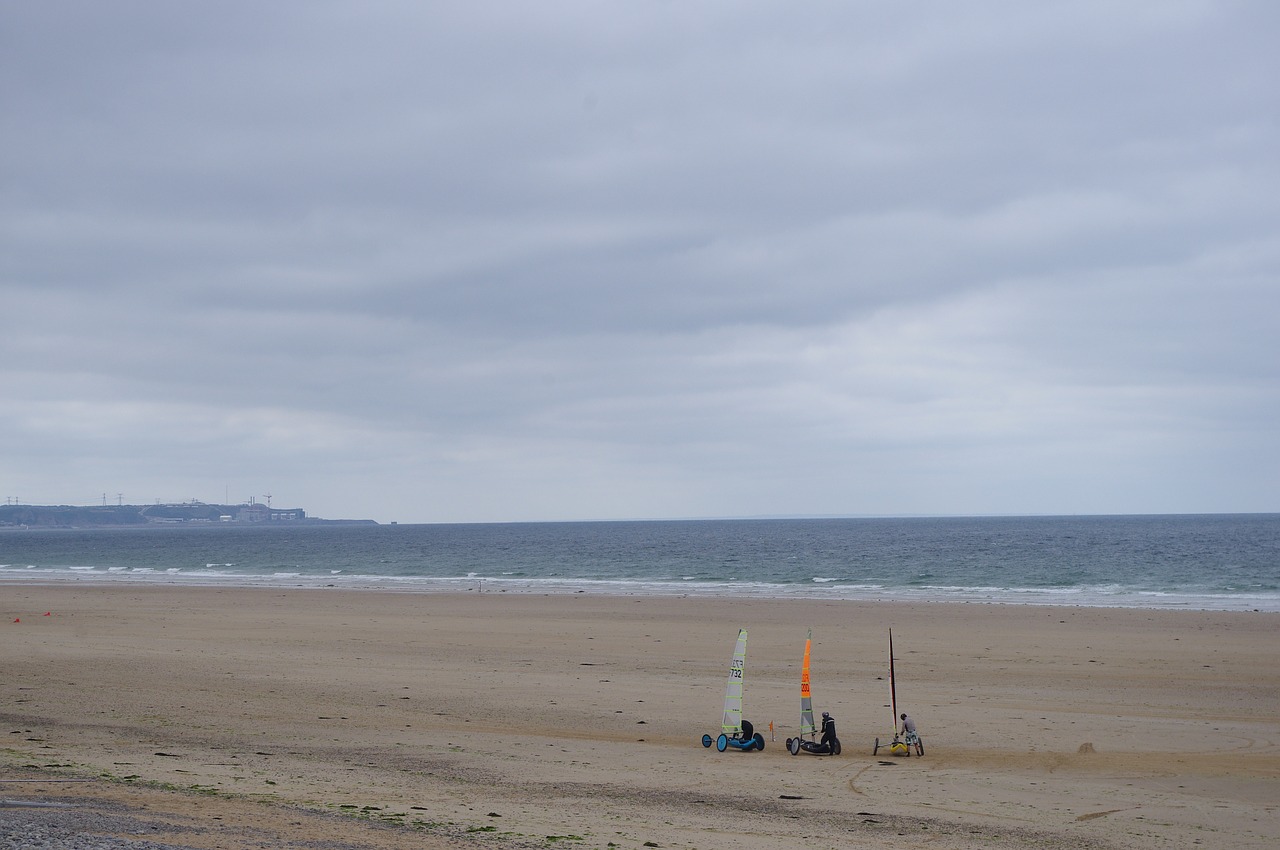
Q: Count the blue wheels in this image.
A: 3